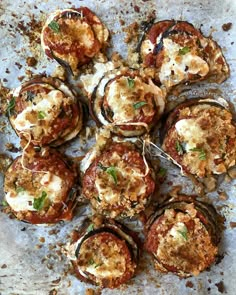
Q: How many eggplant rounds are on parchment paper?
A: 9